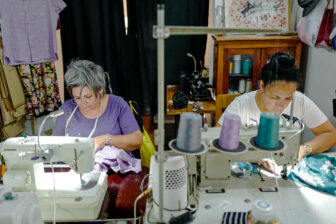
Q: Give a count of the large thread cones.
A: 3